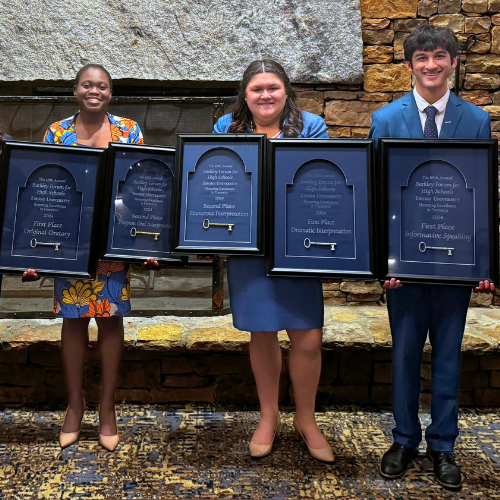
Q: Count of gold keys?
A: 2